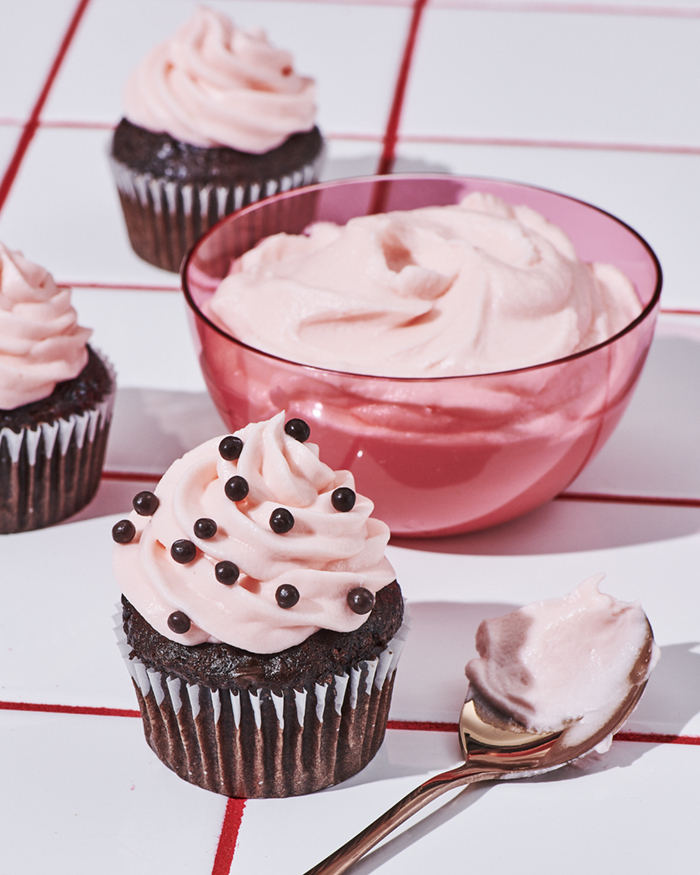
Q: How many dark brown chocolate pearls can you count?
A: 13